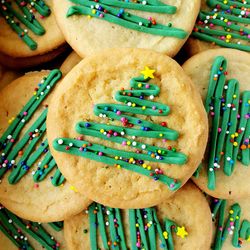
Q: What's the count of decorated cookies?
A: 9